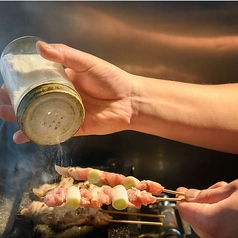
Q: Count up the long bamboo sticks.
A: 4